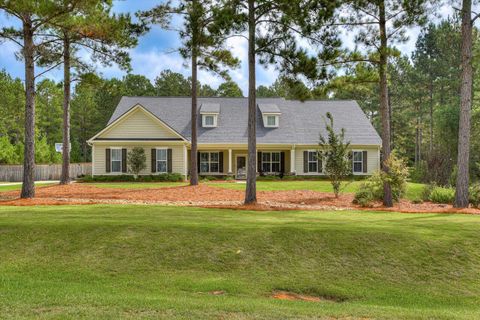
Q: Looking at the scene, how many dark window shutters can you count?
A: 12